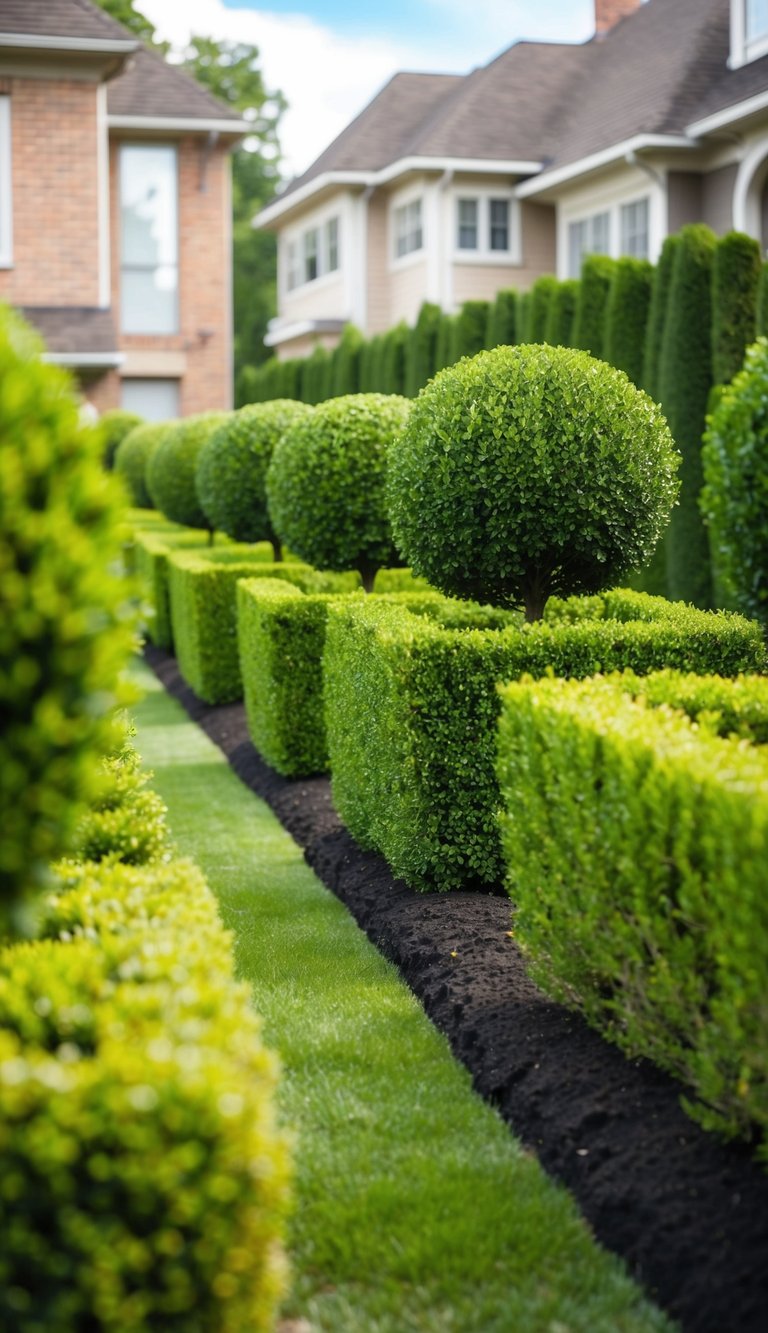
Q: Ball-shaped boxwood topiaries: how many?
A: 6